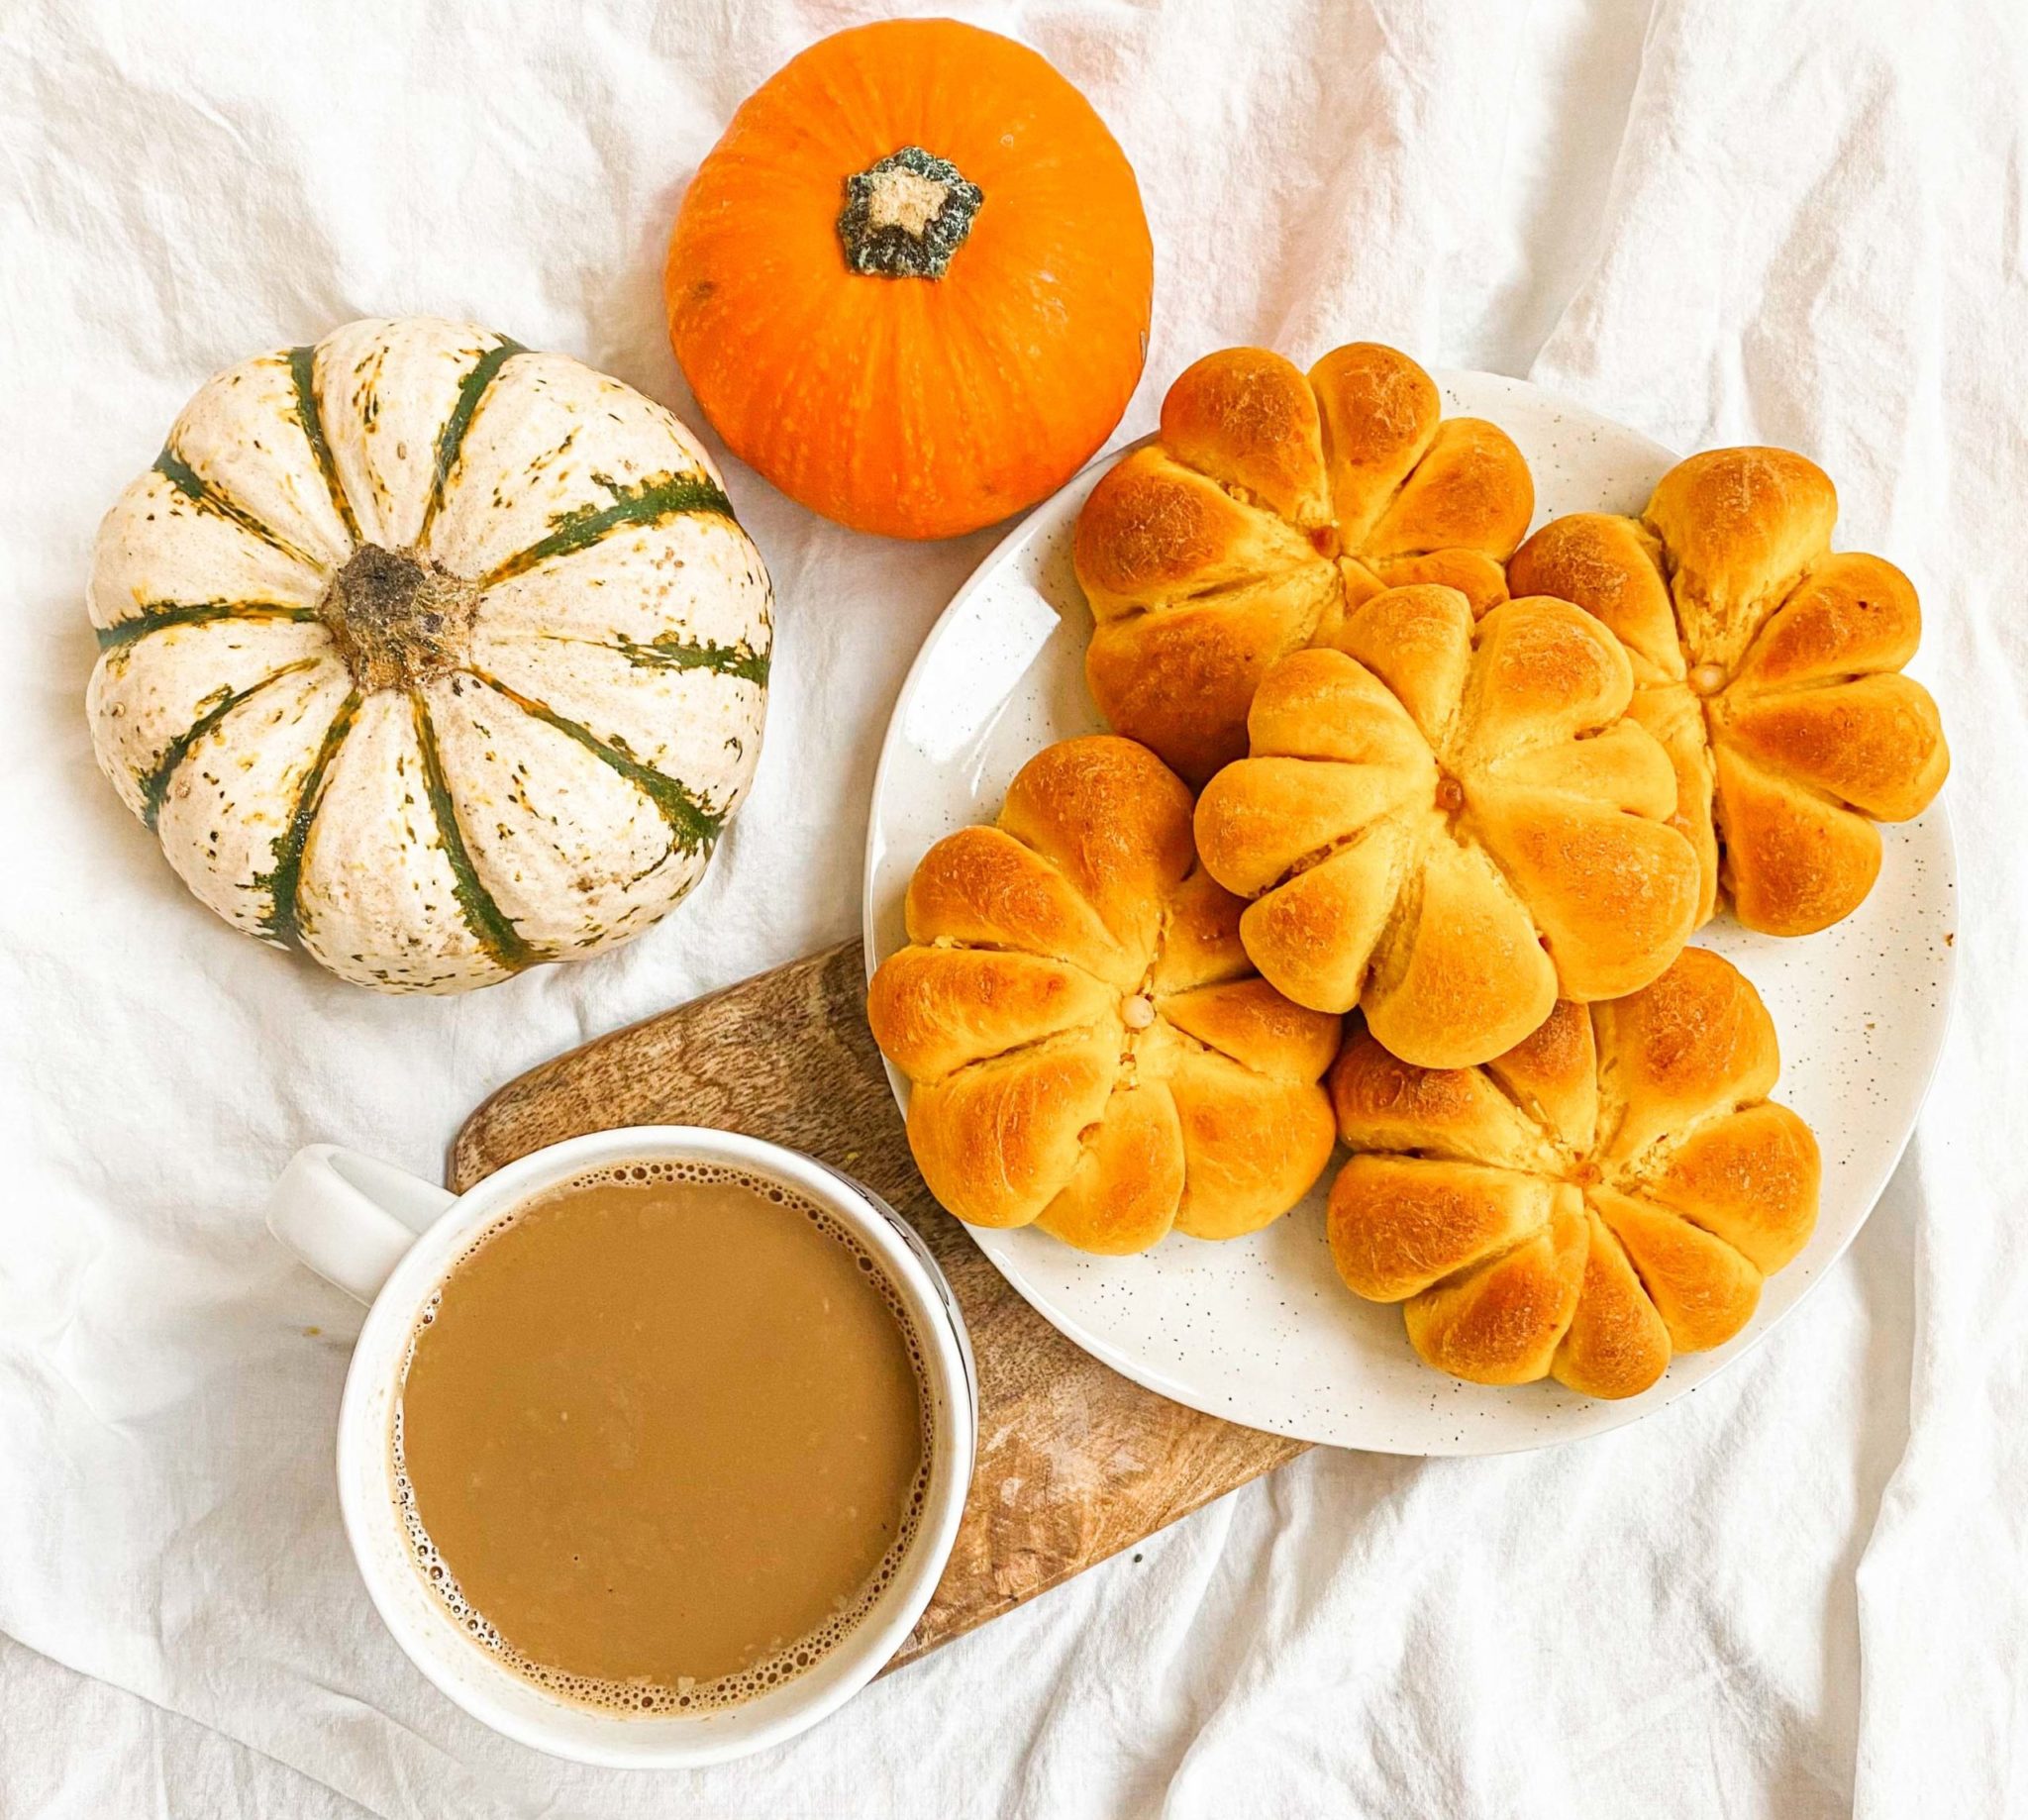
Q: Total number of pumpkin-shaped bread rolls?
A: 5